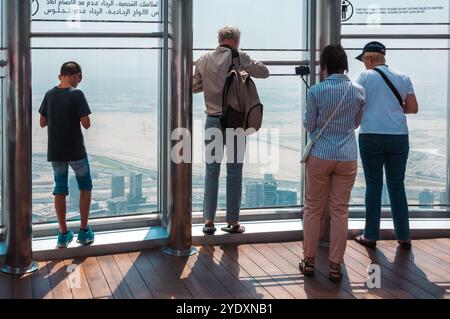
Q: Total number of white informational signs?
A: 2